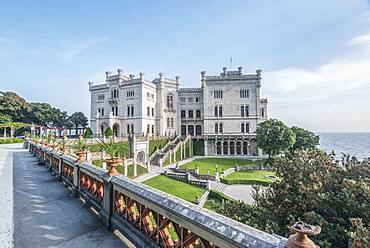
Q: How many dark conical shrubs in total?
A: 2